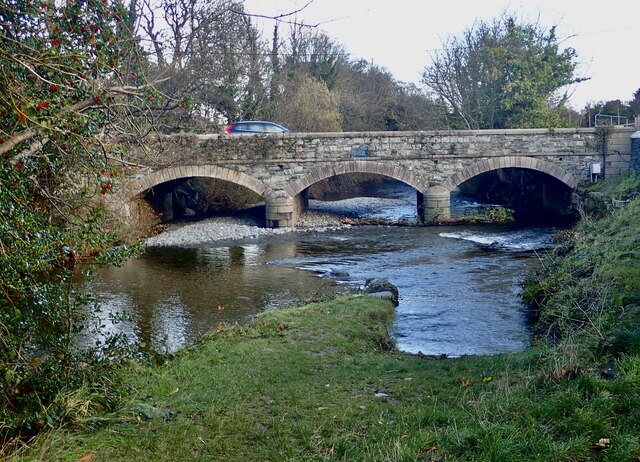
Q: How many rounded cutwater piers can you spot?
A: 2